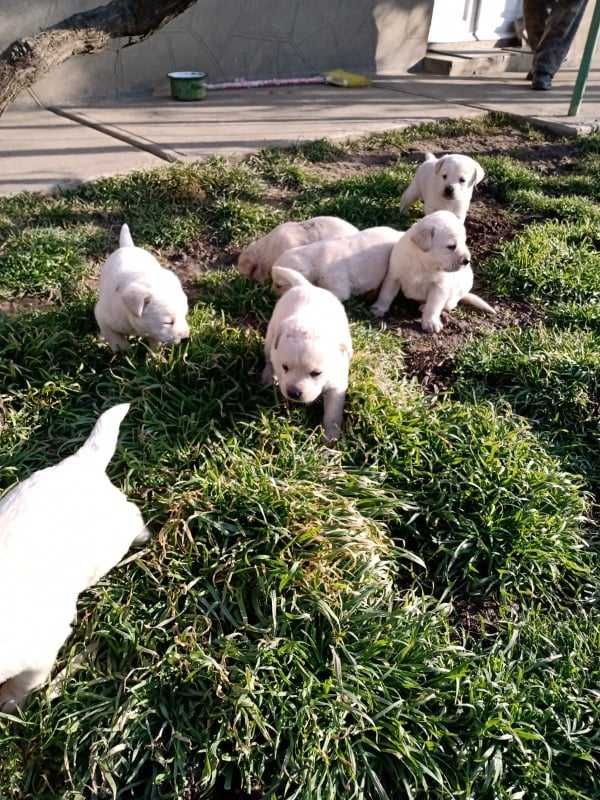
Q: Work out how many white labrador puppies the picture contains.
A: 7